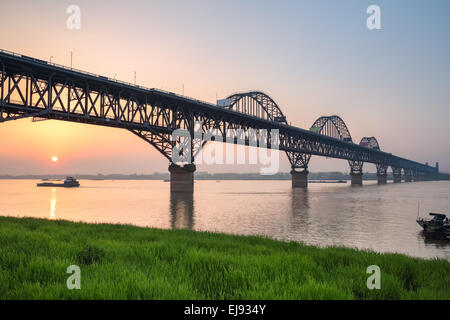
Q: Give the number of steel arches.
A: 3